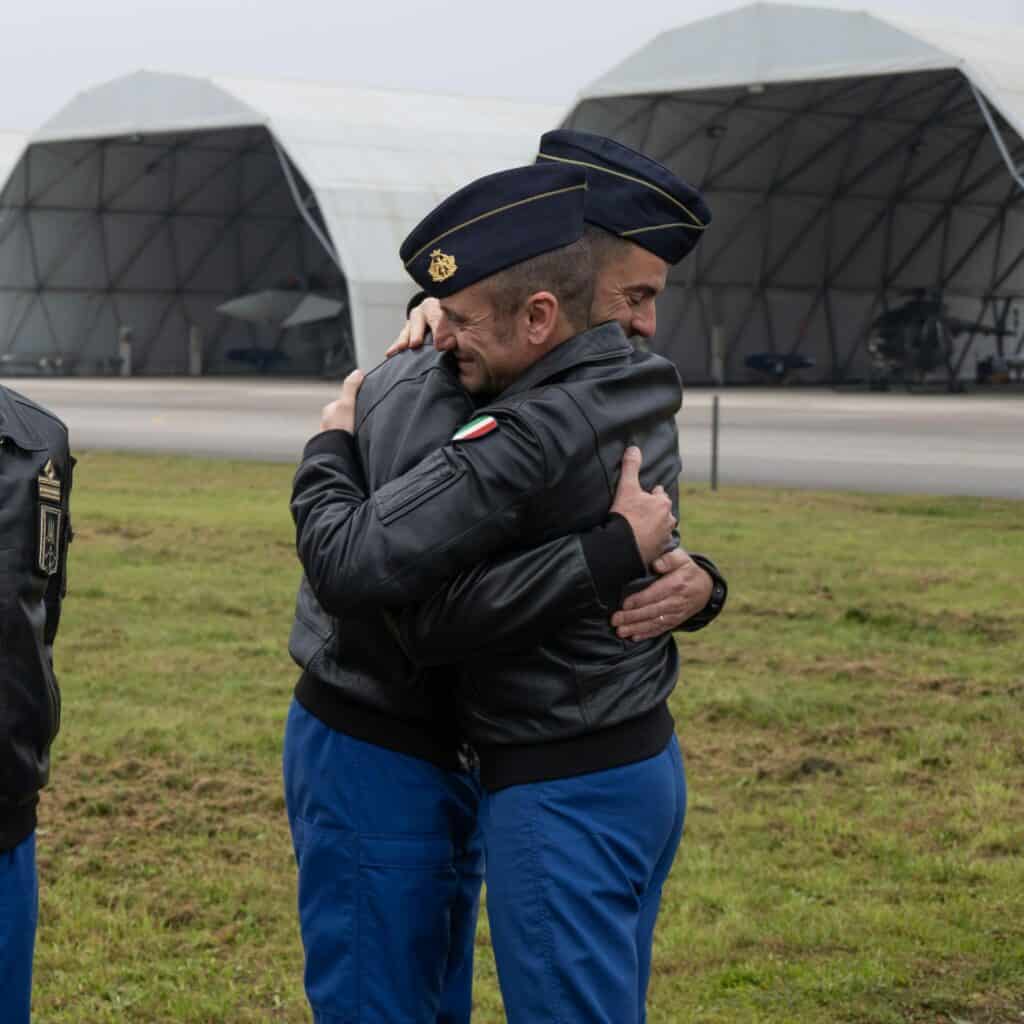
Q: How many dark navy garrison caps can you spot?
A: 2